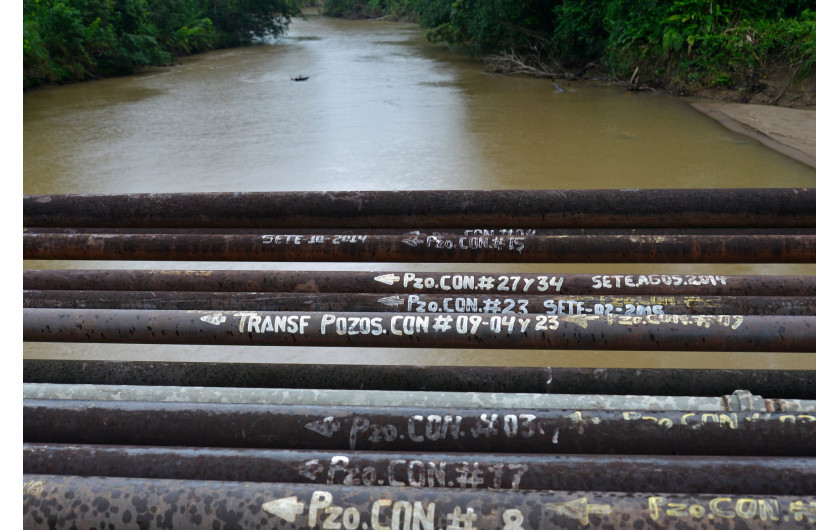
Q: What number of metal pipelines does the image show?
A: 11